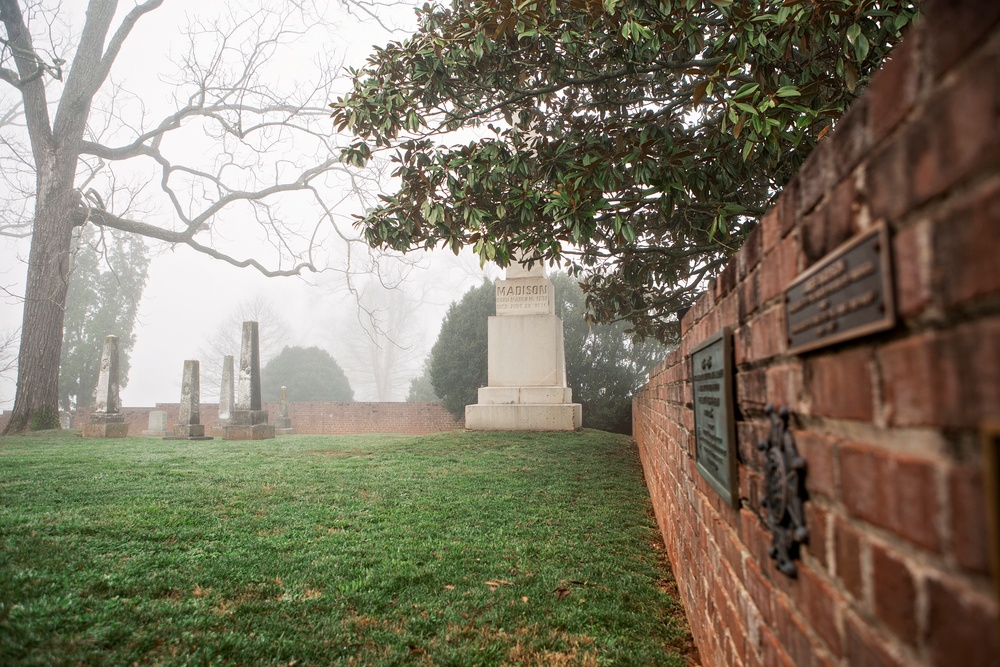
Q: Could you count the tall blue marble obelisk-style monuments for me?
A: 0